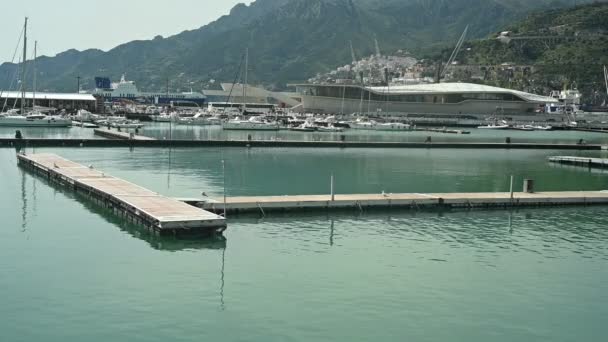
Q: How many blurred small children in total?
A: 0